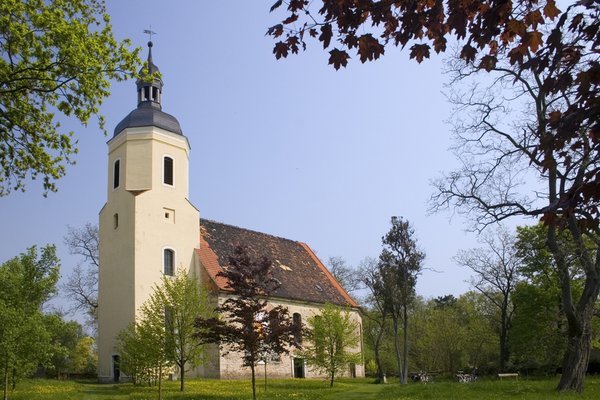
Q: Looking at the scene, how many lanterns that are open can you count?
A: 1